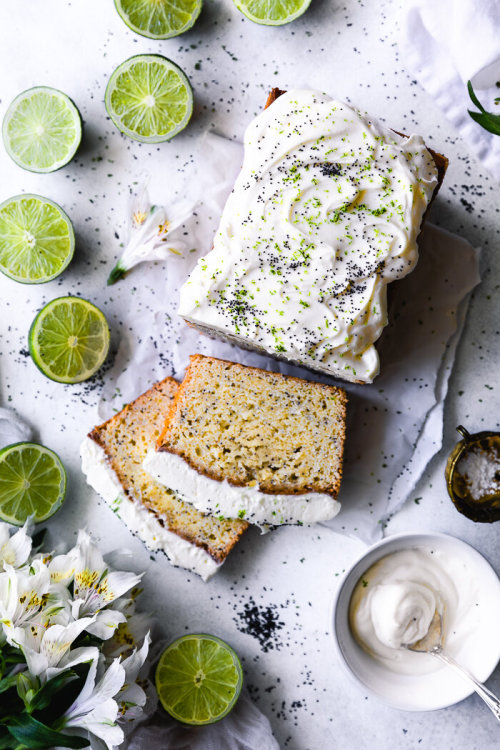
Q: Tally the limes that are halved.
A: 8